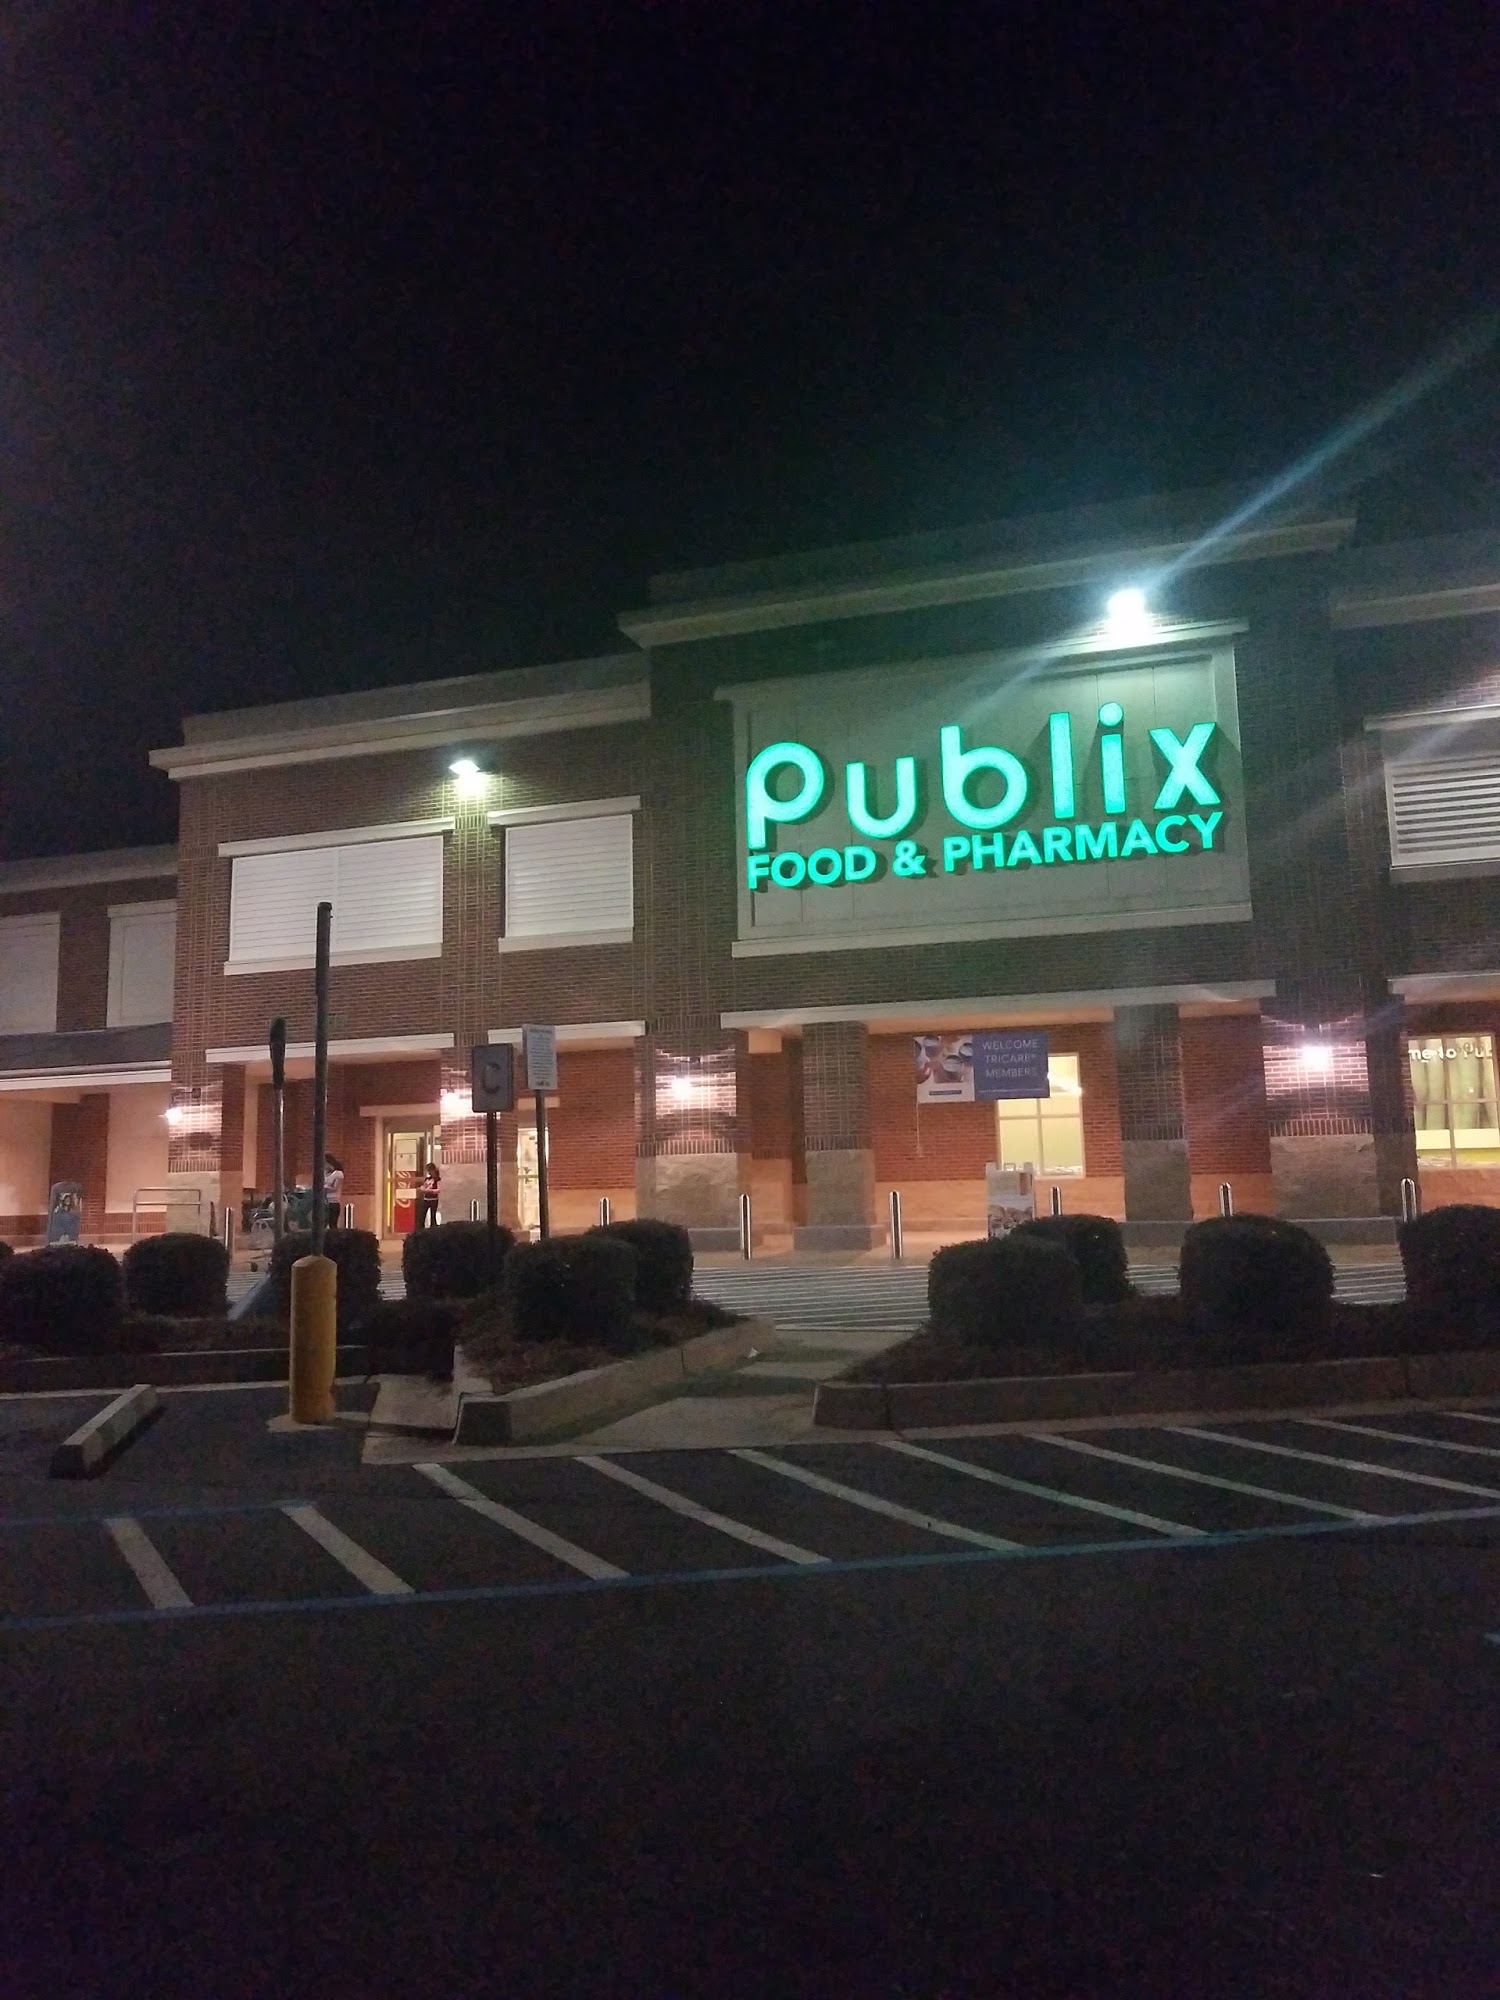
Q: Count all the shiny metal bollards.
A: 9